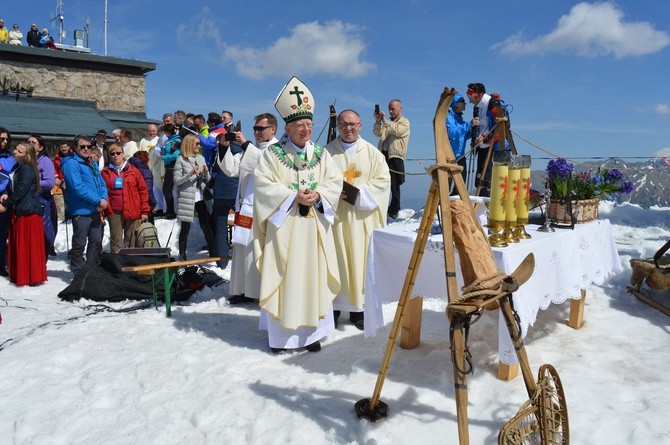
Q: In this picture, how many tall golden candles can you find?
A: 3